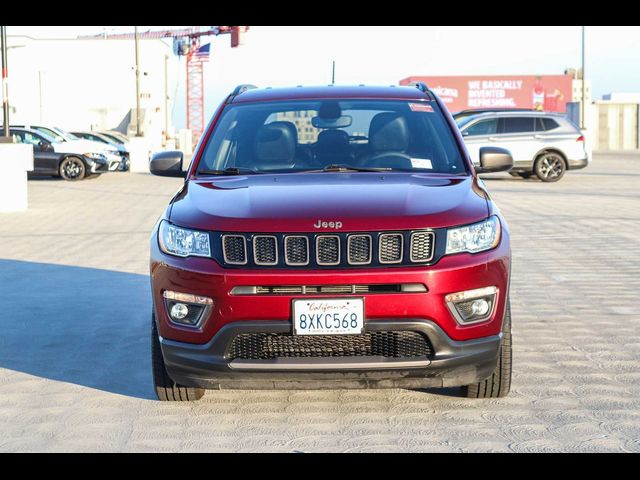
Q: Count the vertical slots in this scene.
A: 7